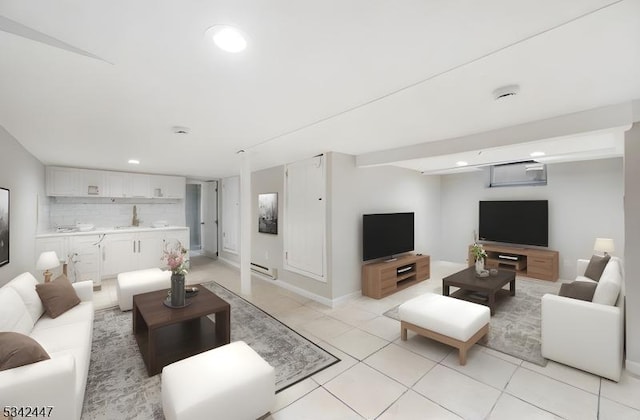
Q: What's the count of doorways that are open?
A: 1